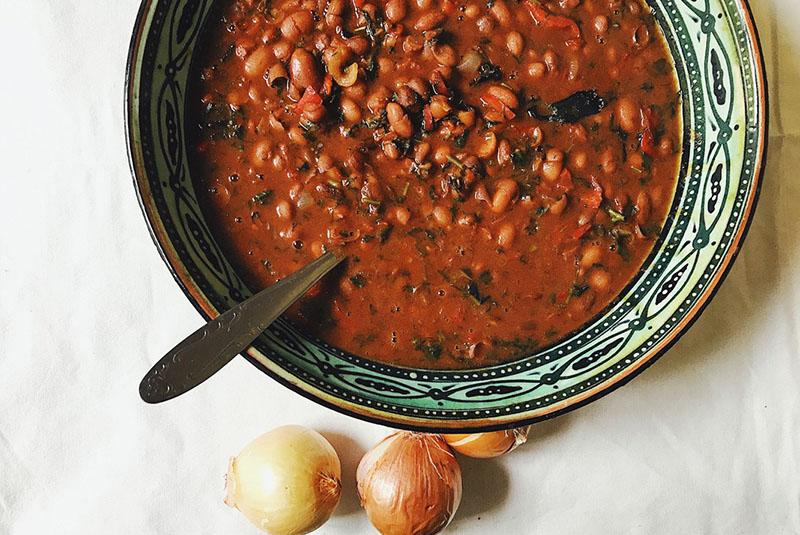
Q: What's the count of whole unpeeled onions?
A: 3